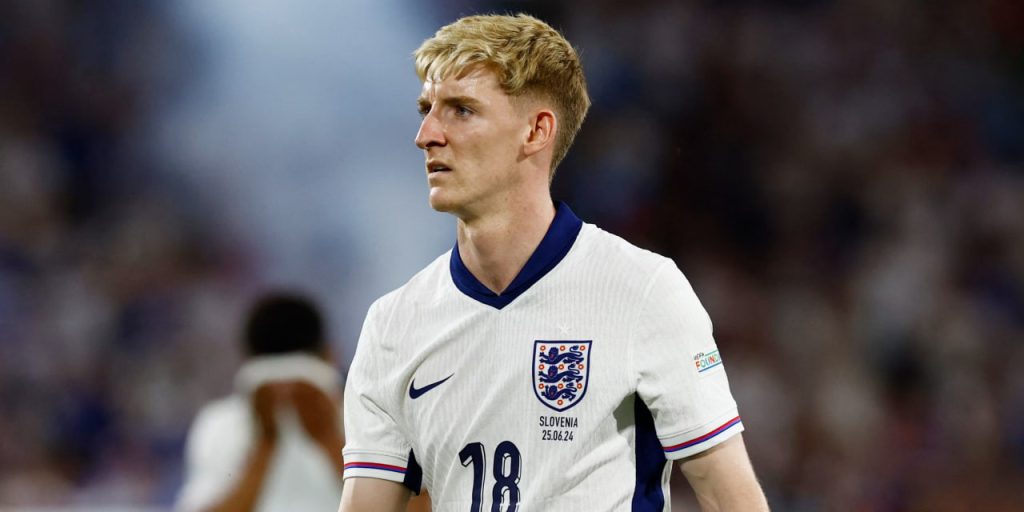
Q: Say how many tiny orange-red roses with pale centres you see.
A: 10